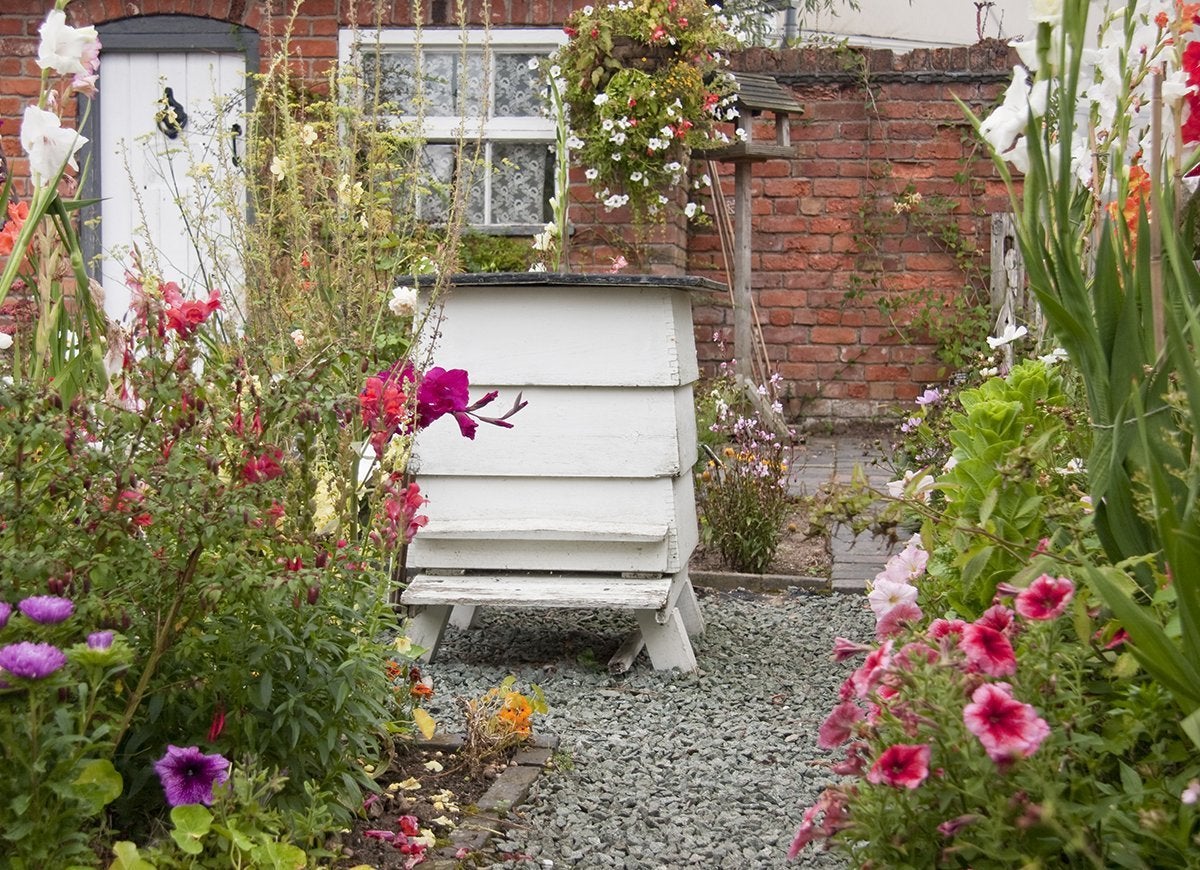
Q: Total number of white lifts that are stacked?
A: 3